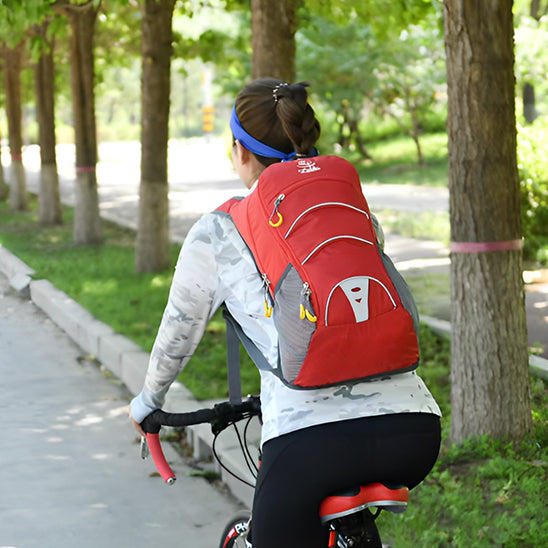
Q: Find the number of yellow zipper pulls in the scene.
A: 4